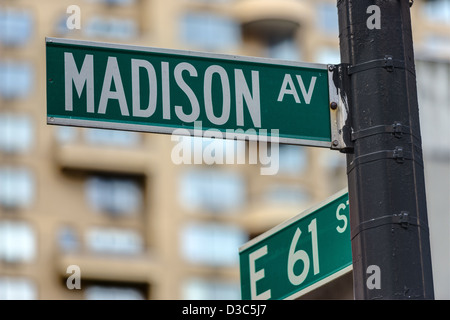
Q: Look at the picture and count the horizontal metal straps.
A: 4